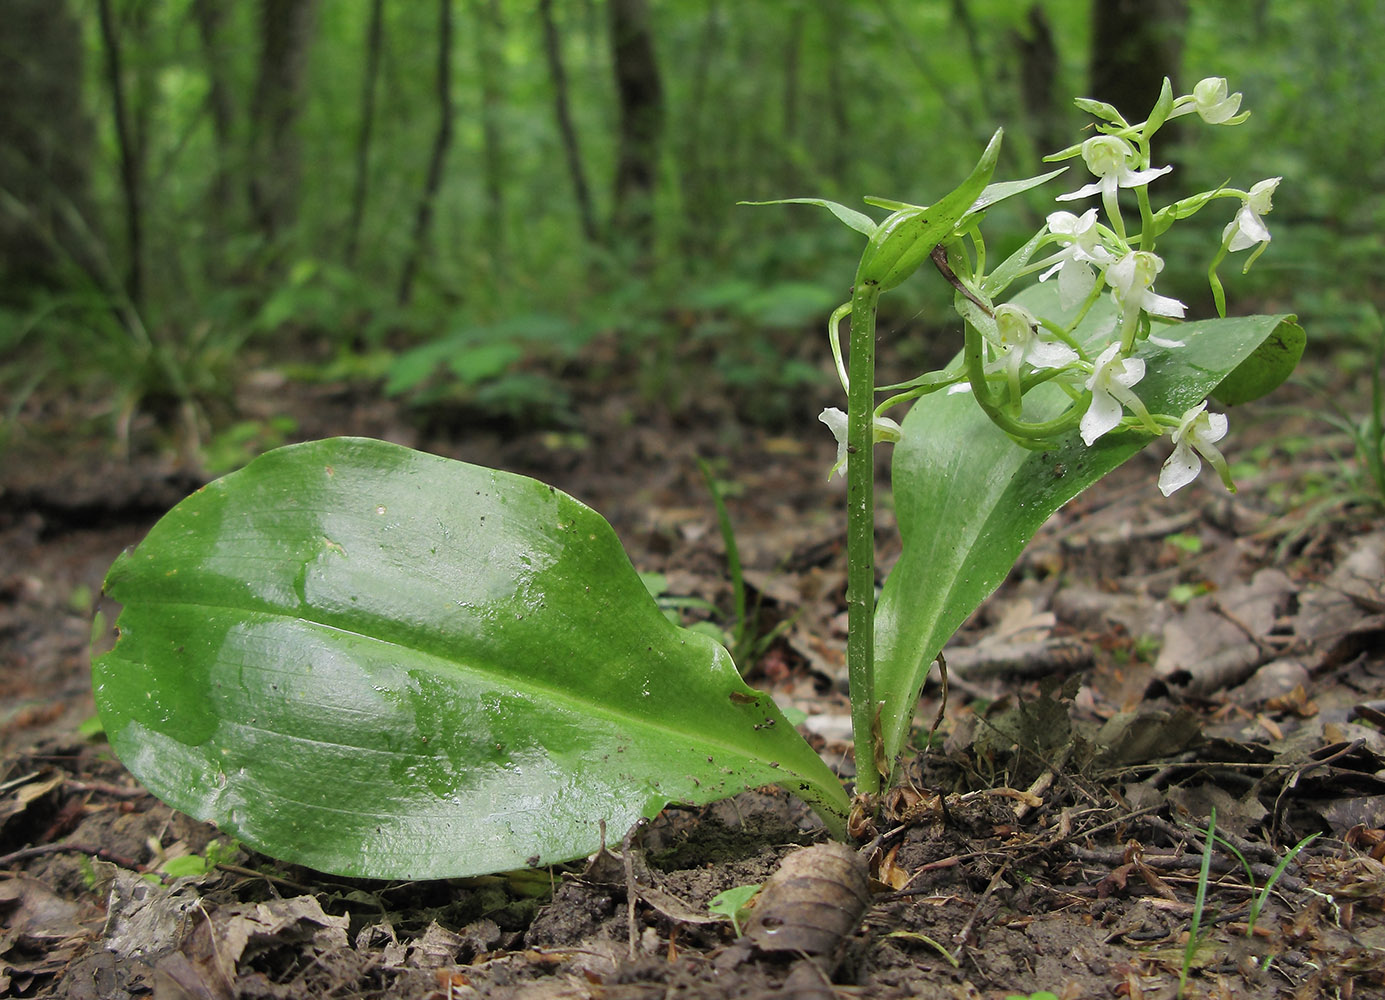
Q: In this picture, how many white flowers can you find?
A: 9